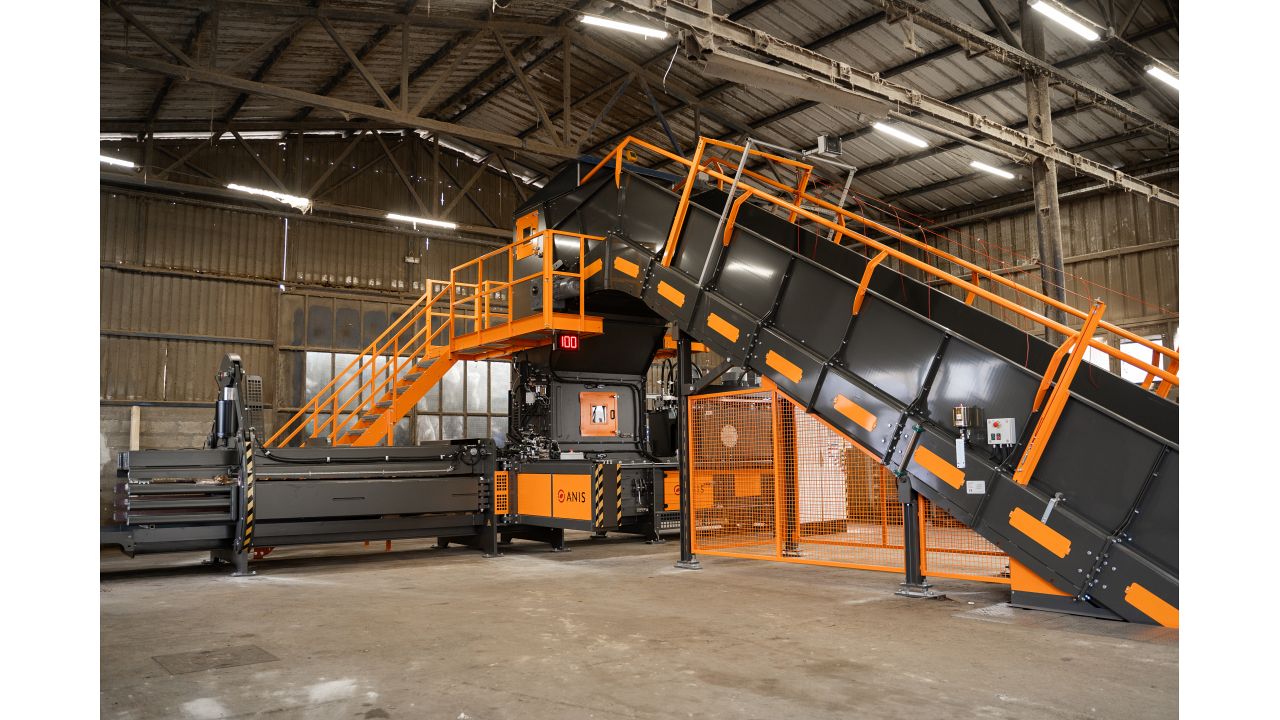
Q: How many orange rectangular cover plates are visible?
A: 9